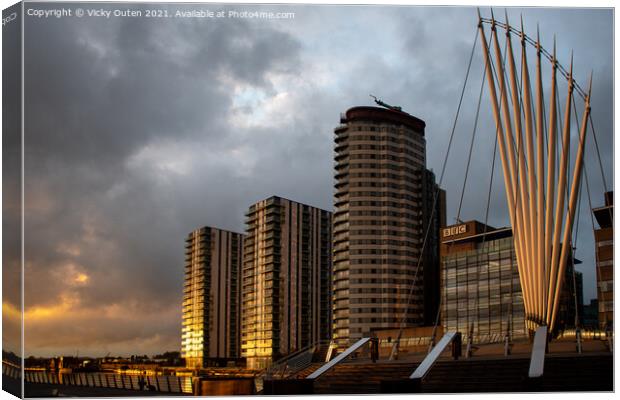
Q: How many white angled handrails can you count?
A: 3